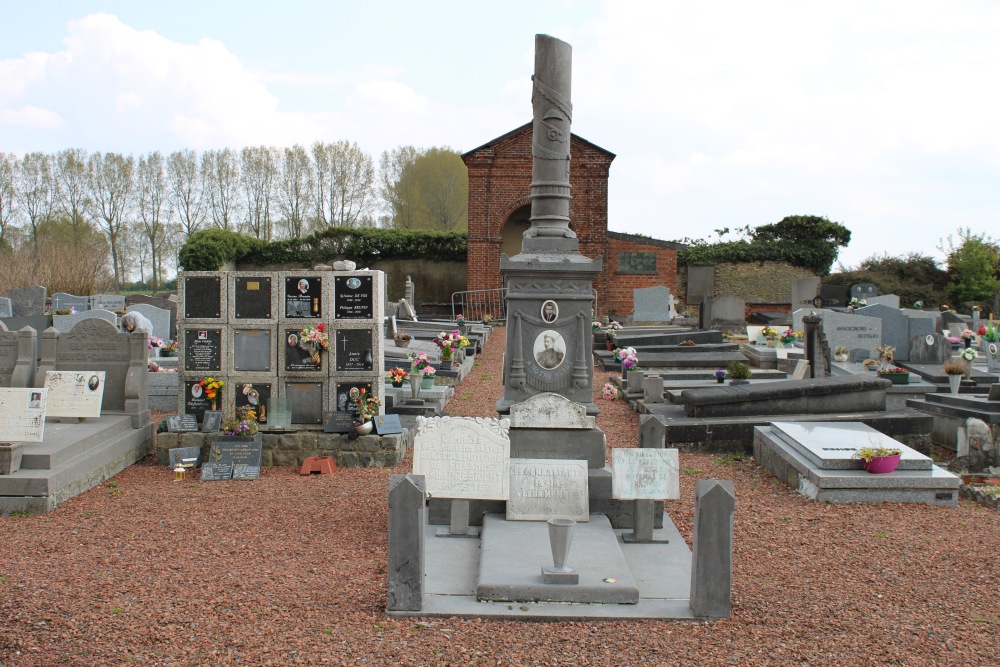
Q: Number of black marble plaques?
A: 10